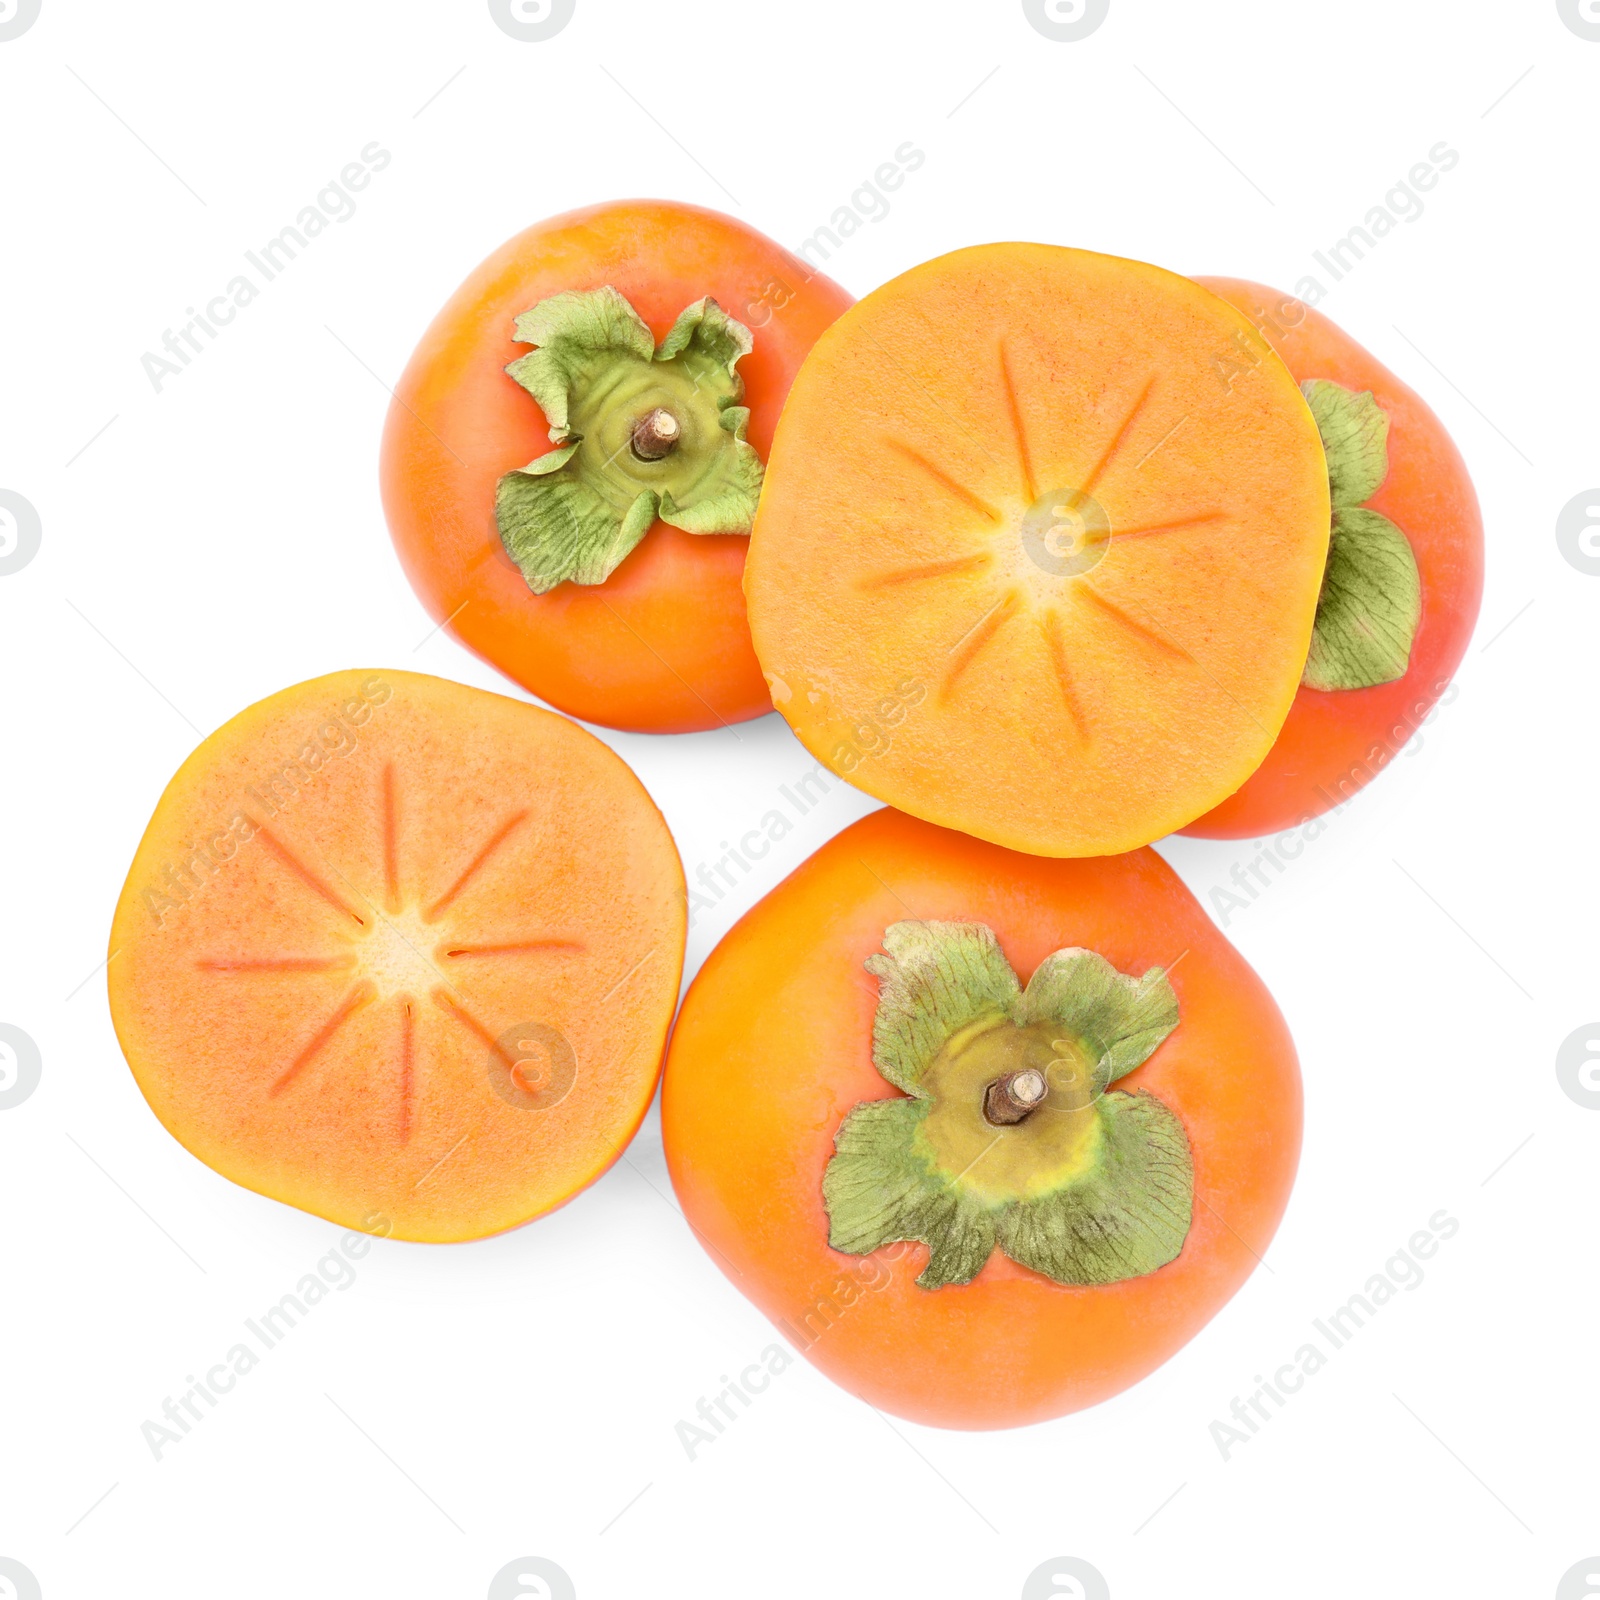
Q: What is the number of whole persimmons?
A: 3